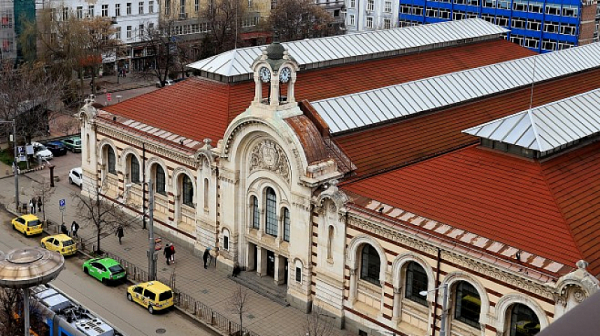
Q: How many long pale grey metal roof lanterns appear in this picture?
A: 3